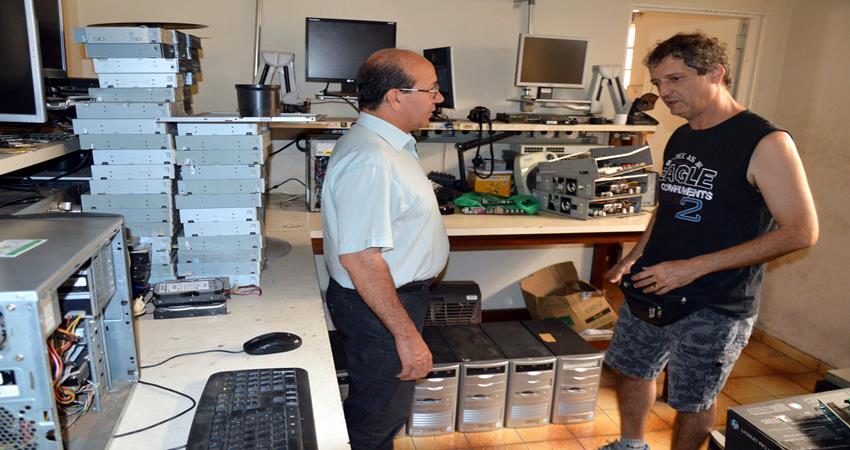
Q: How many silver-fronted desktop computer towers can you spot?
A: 4